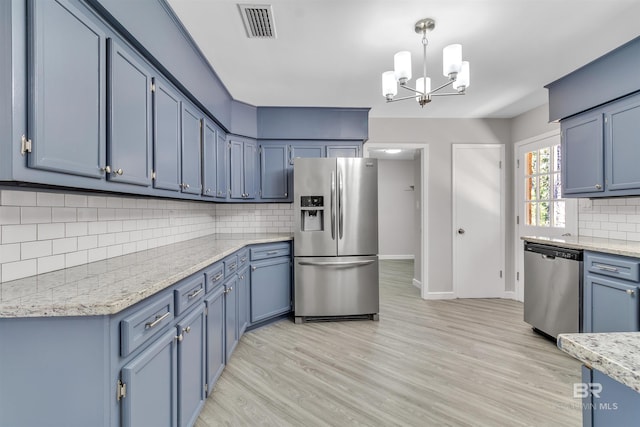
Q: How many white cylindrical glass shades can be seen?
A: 5